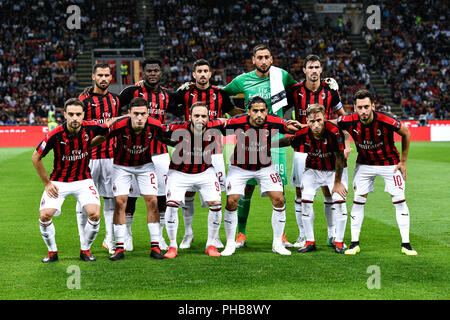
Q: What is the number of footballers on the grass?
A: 11